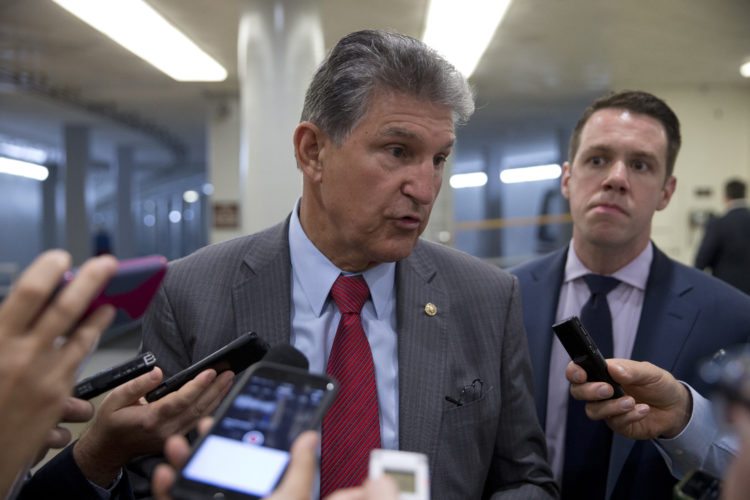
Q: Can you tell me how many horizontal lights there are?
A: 3